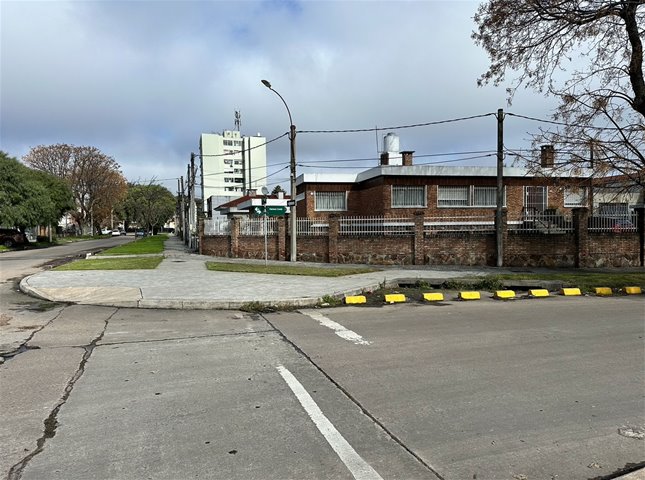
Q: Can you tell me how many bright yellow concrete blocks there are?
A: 9